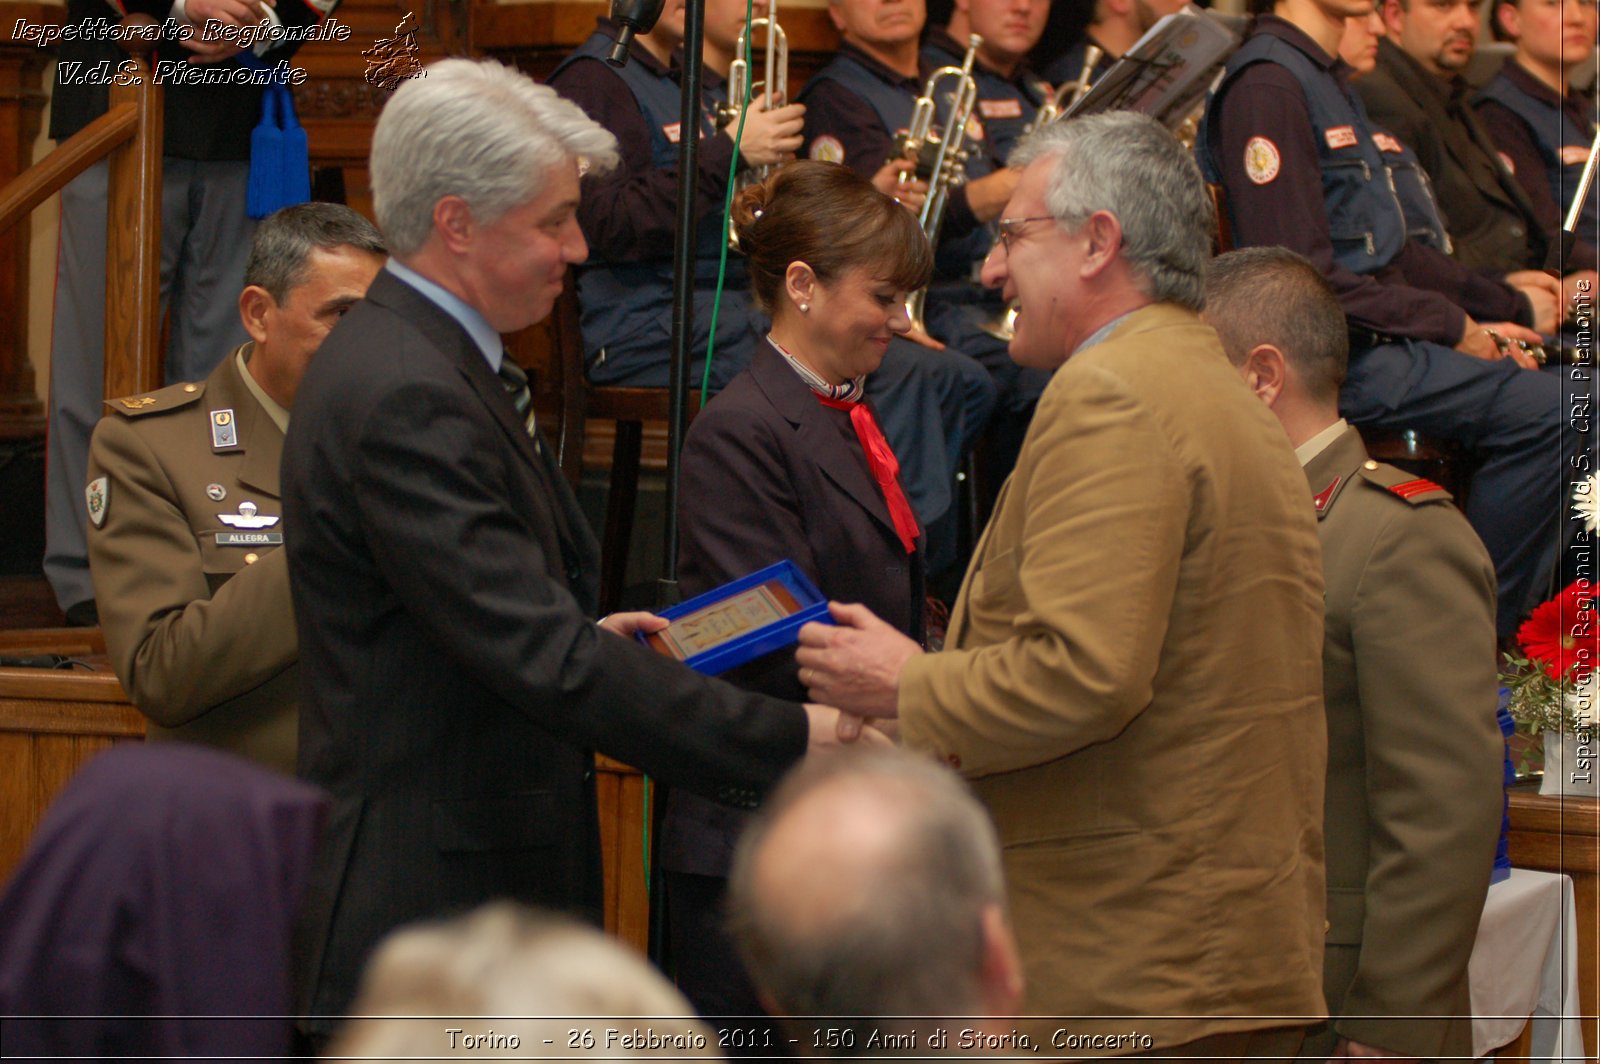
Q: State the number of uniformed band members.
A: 8